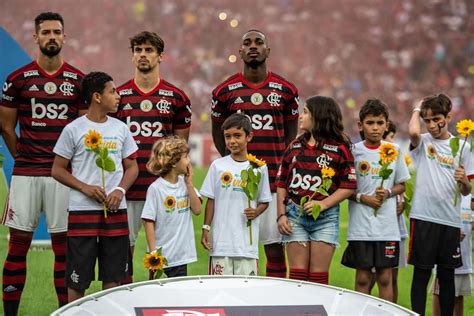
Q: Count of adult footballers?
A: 3